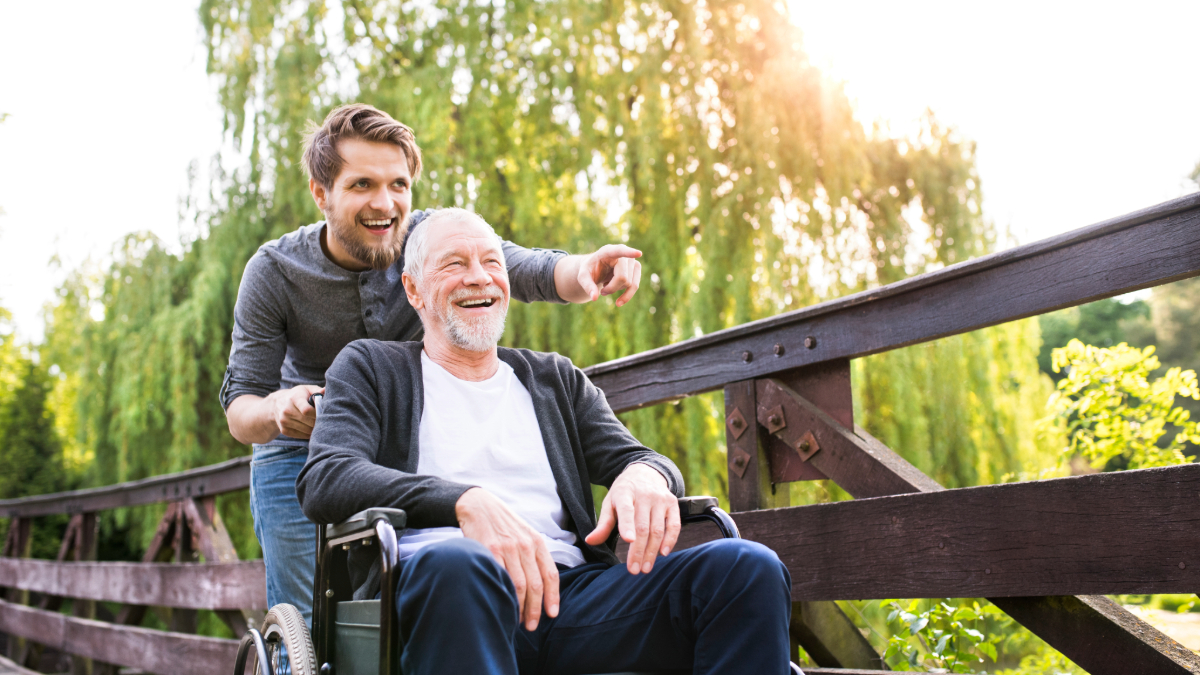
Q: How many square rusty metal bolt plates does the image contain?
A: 4